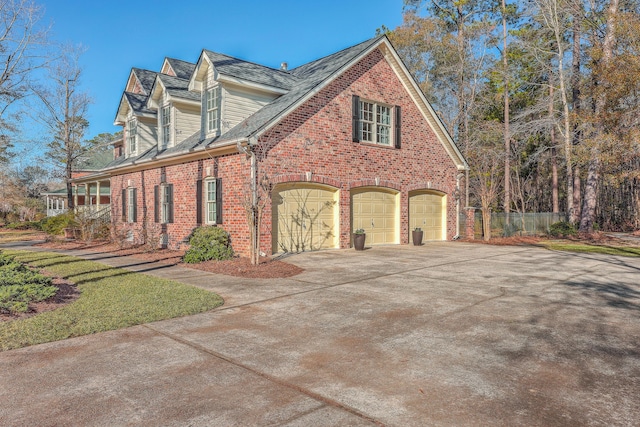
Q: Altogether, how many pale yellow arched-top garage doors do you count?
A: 3